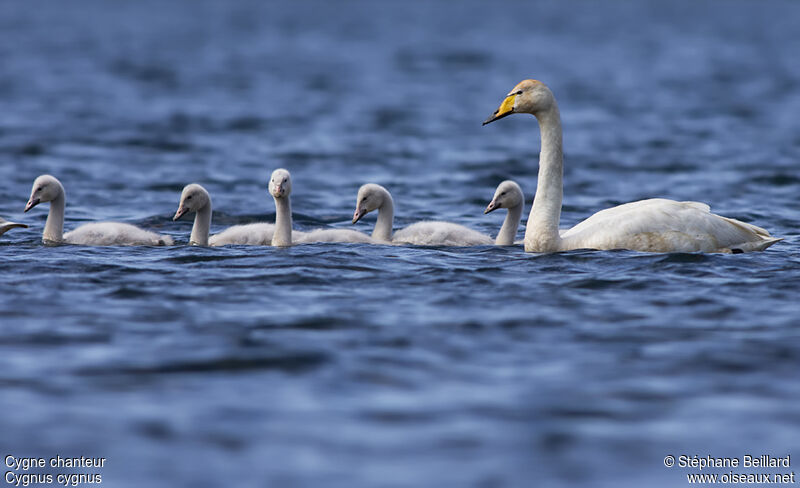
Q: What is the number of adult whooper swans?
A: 1